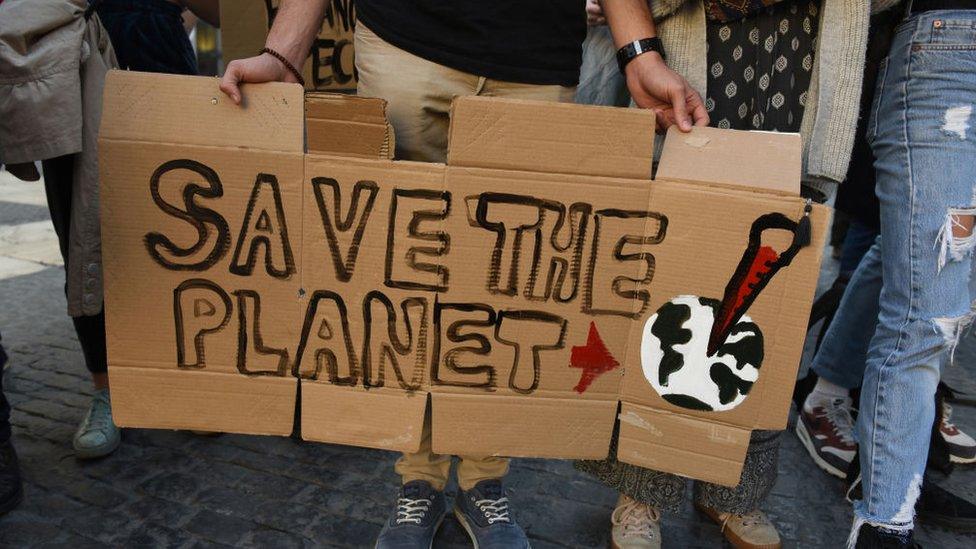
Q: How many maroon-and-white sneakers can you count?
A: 2